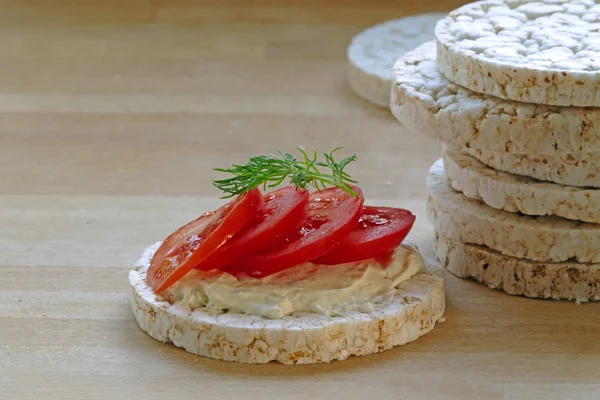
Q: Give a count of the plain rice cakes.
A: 7